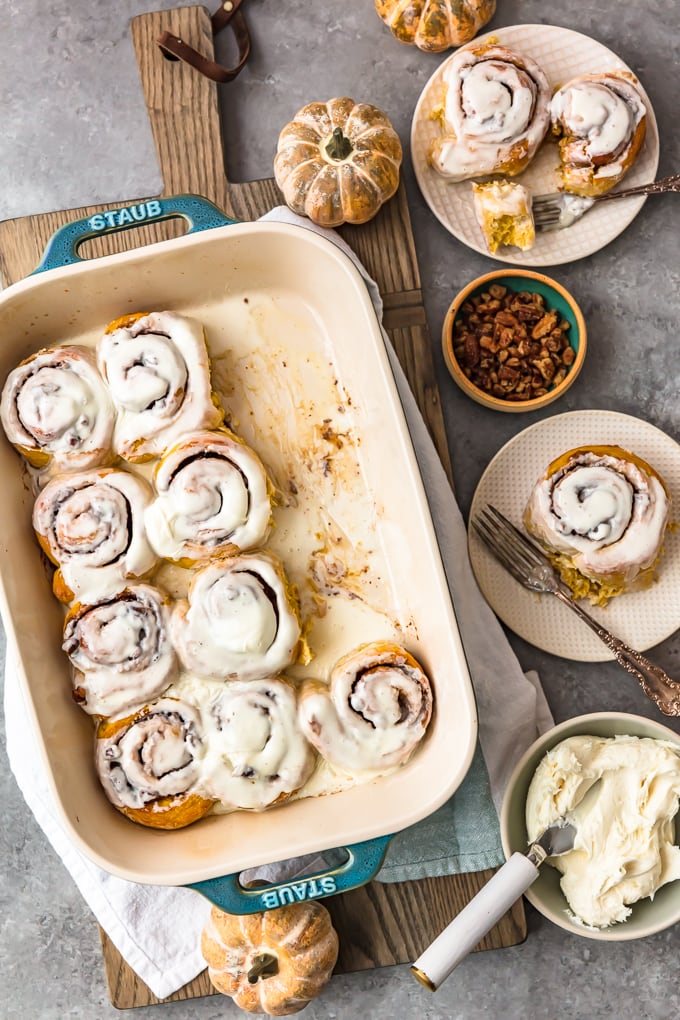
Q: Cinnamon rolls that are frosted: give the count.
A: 12